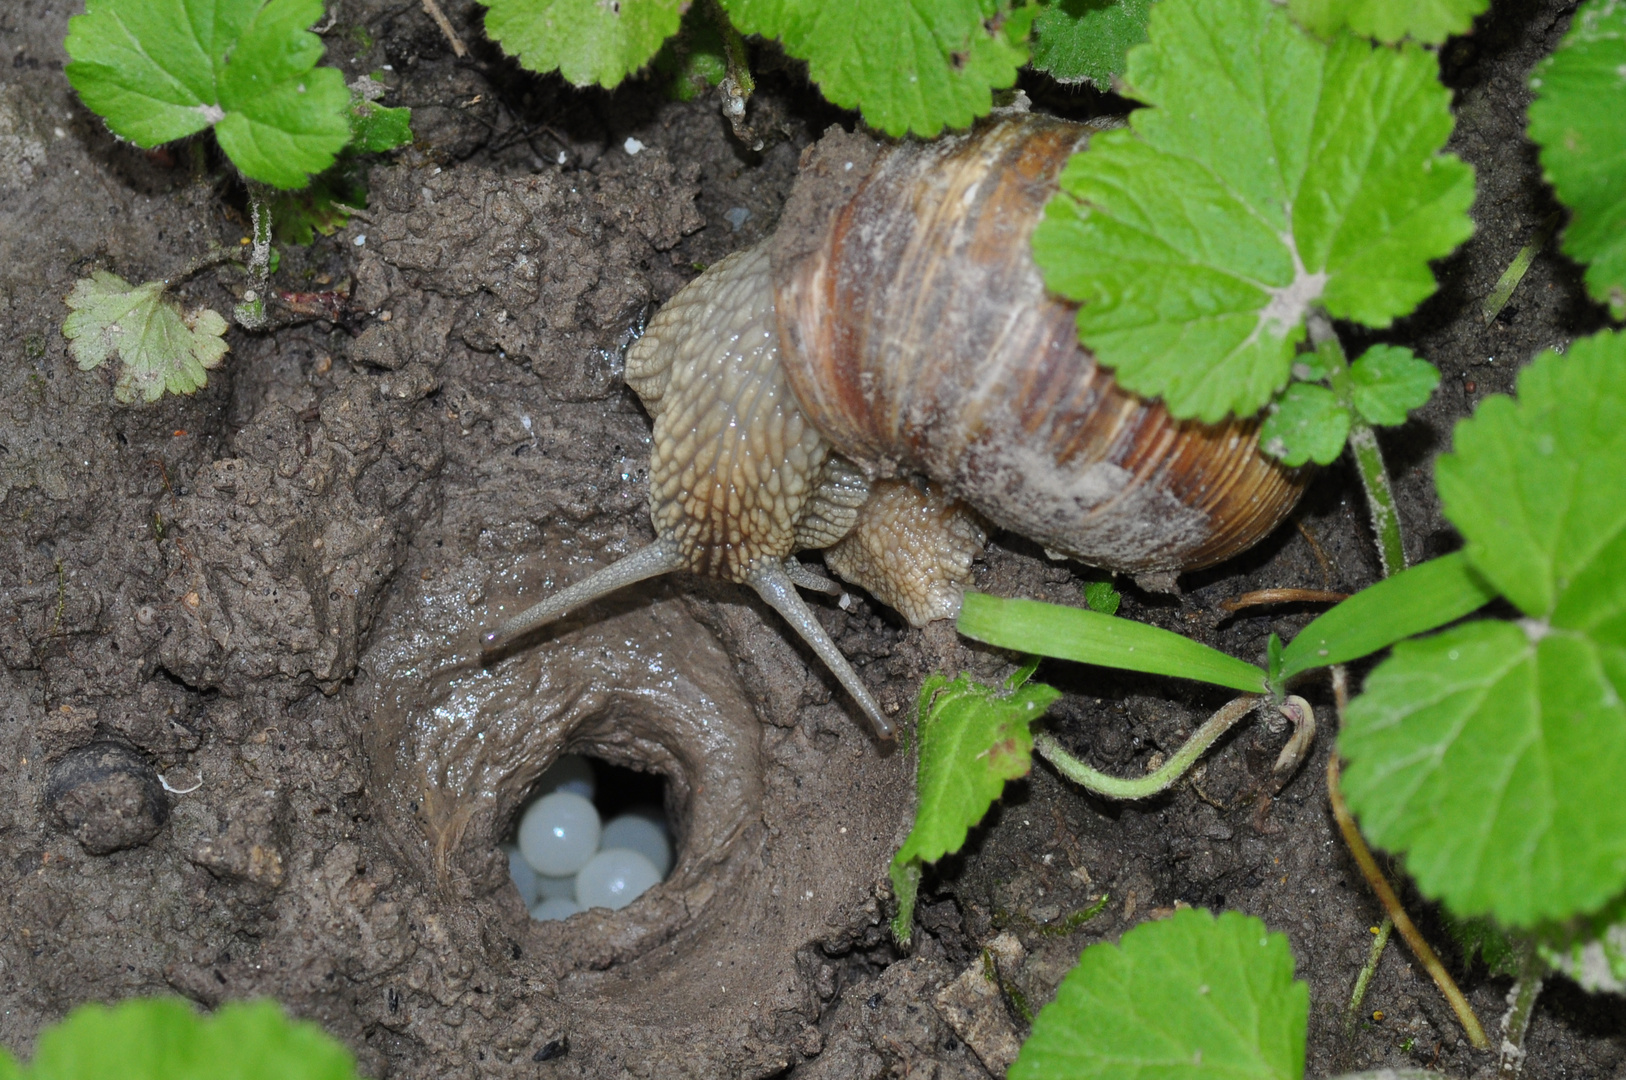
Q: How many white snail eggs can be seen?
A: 7